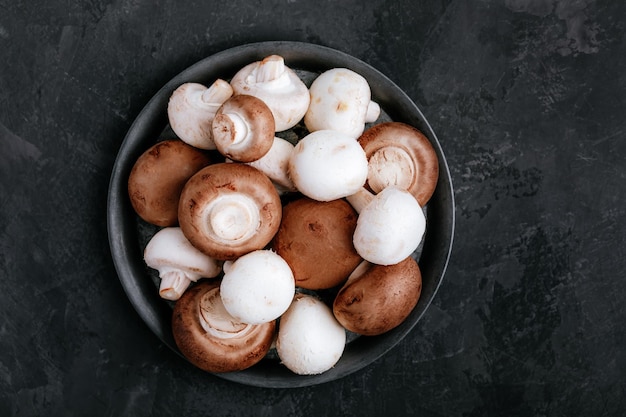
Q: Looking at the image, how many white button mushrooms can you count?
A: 9